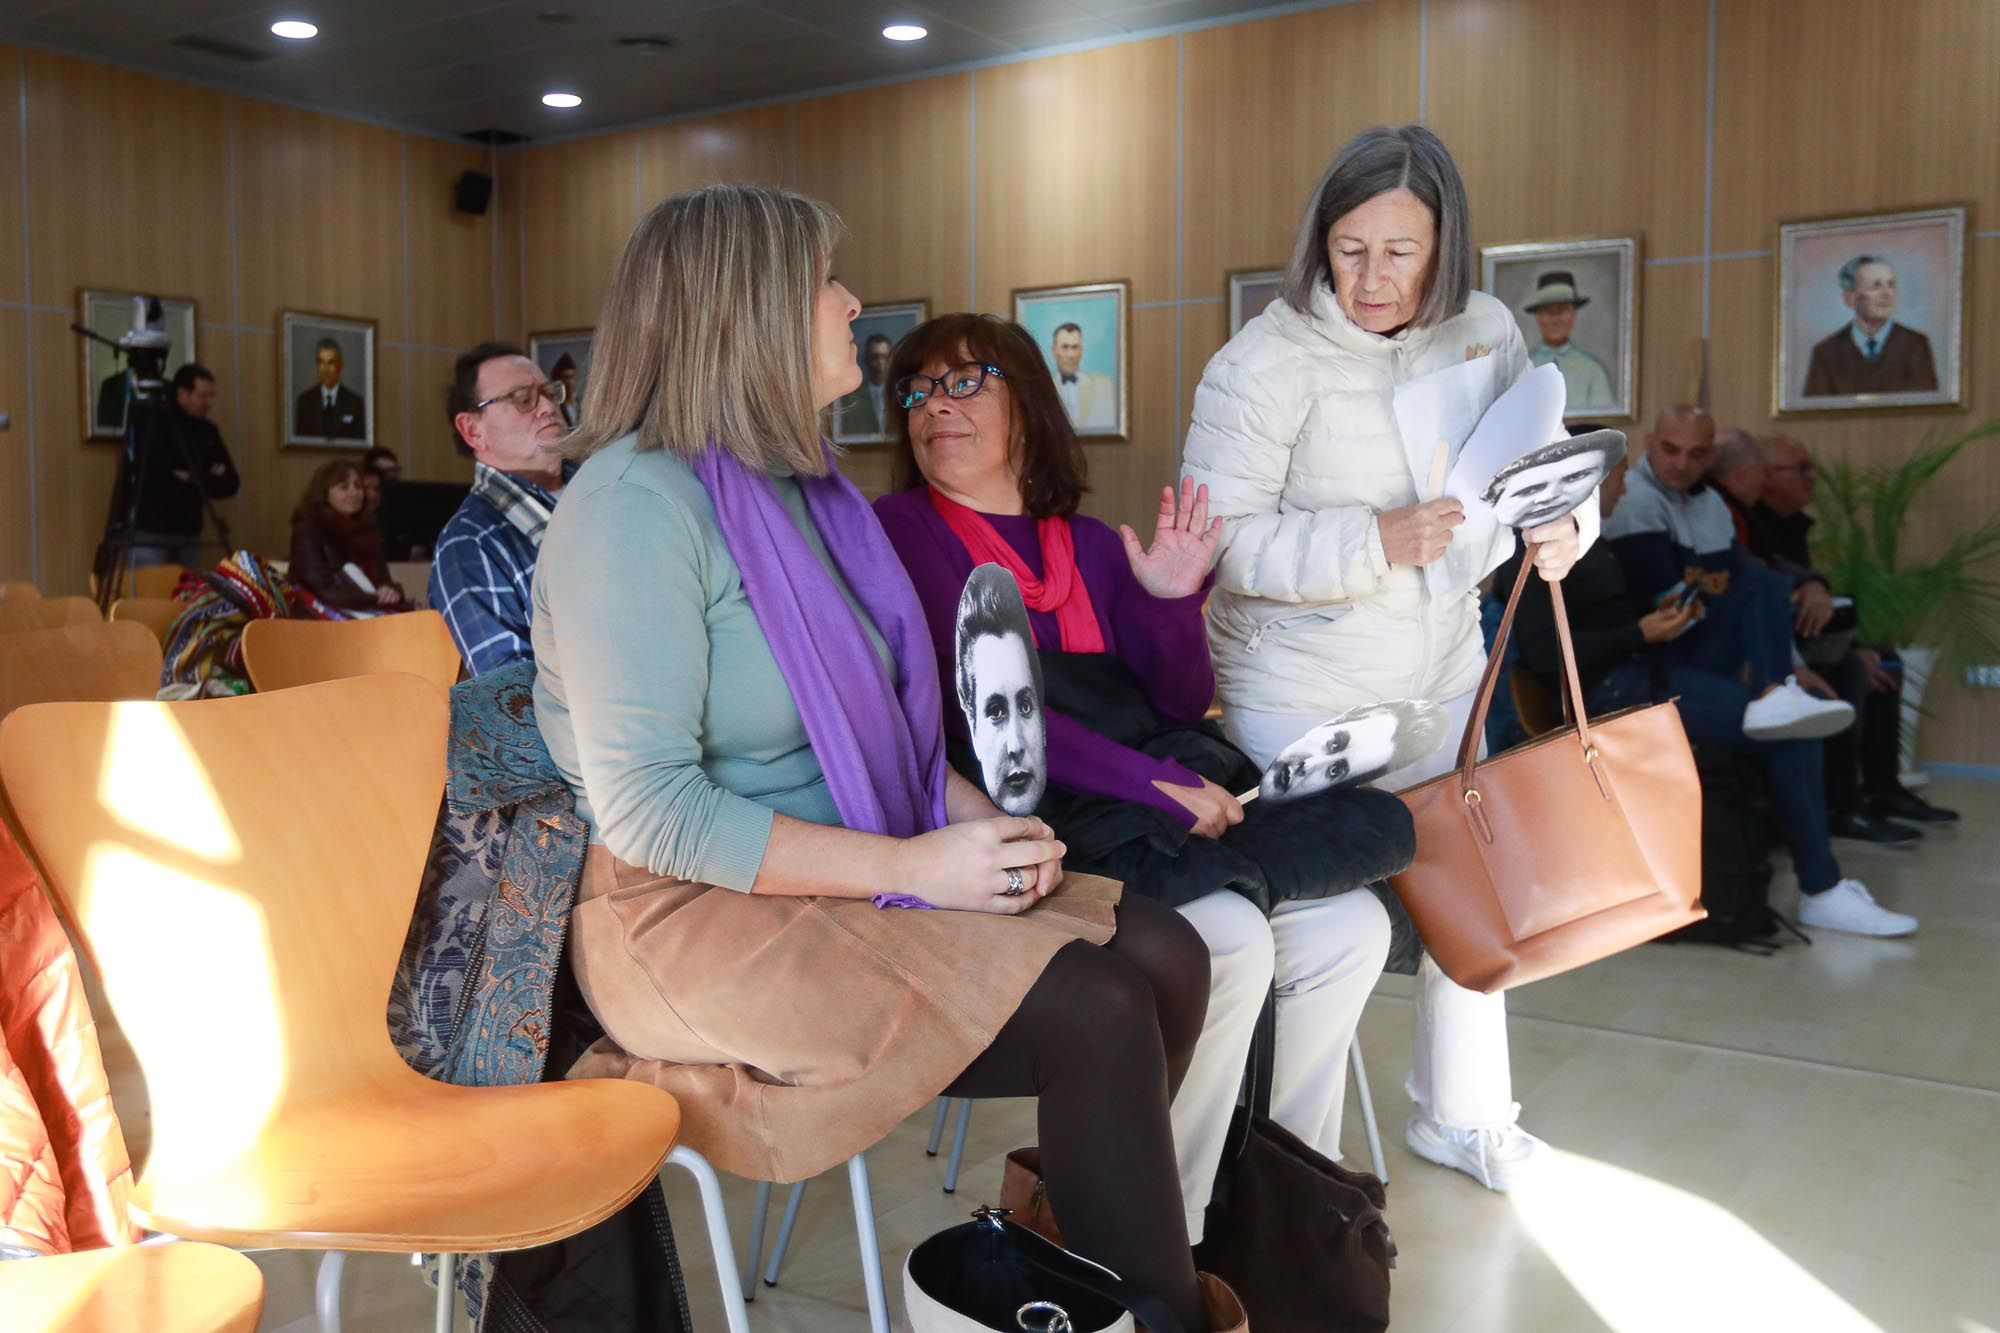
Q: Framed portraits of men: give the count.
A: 8